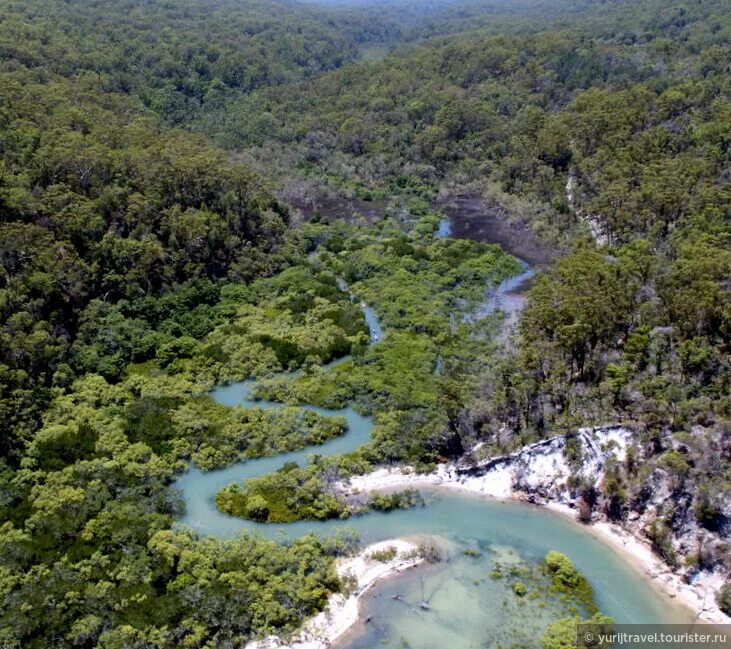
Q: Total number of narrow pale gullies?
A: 1